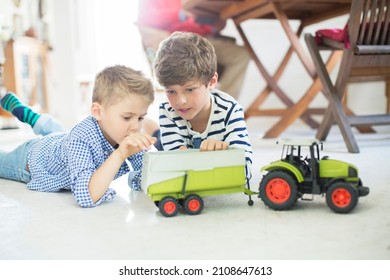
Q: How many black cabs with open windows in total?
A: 1